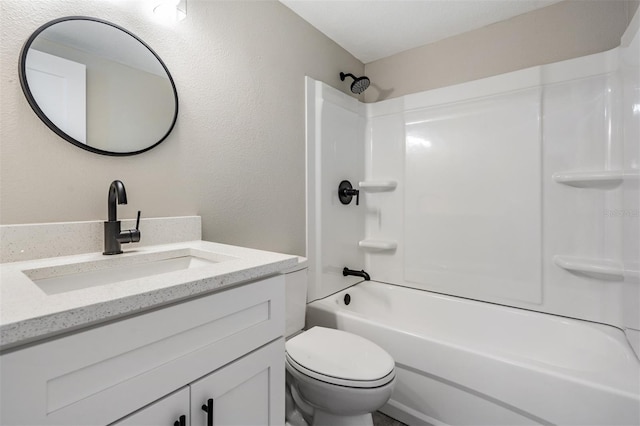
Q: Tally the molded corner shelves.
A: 4